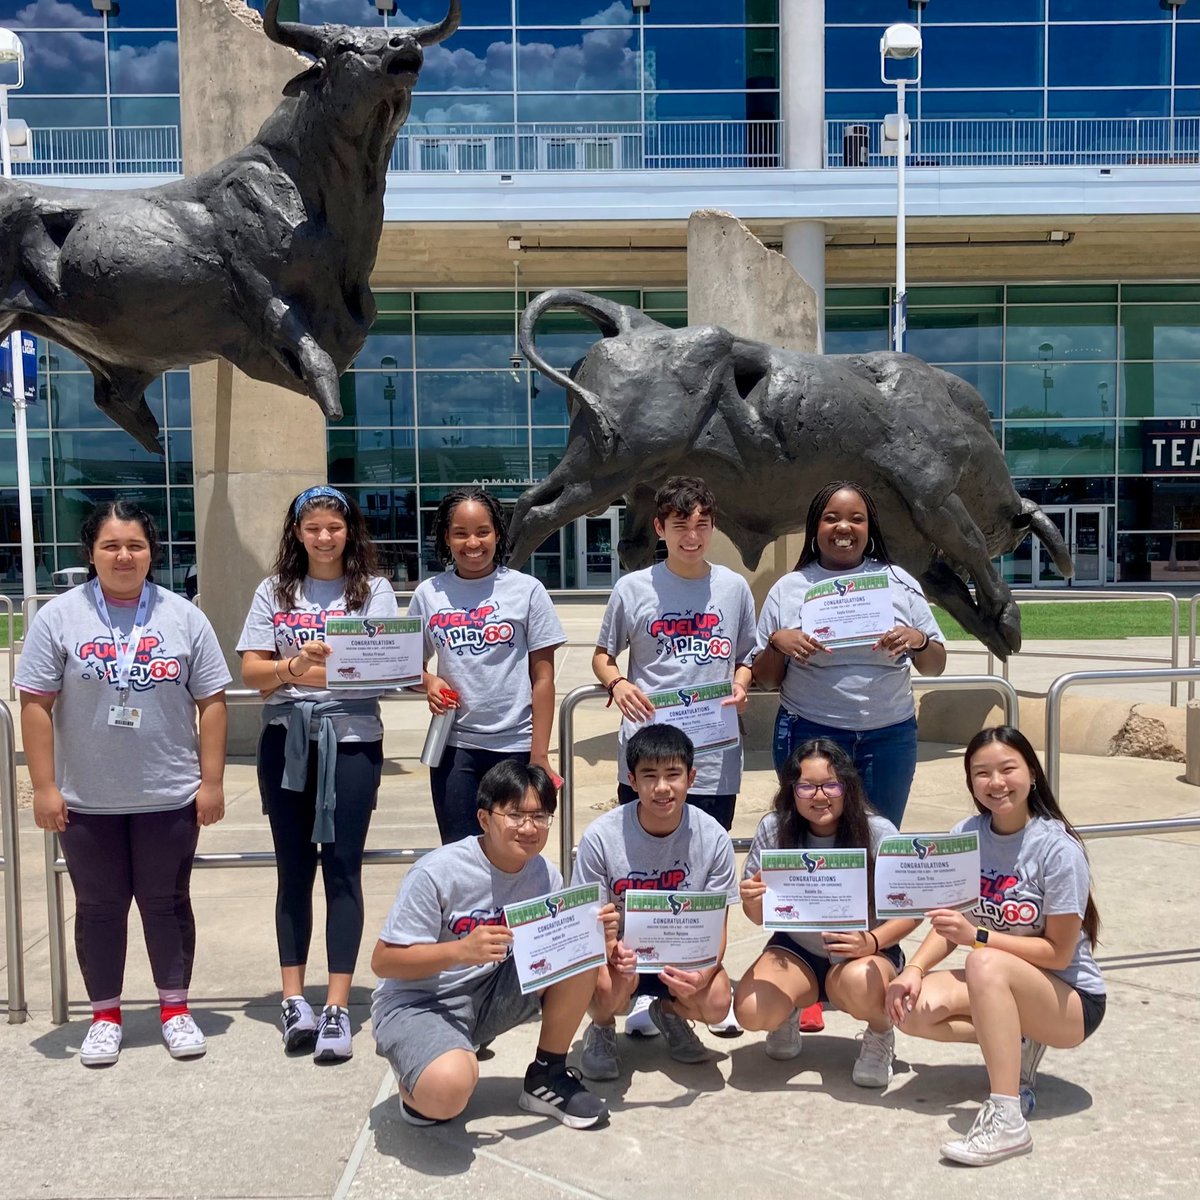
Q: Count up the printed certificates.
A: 7